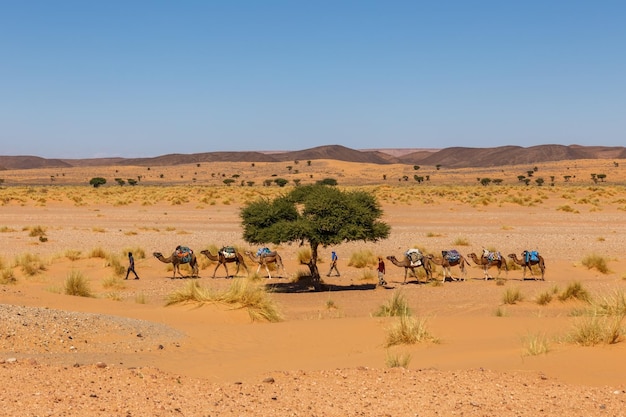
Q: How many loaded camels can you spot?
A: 7